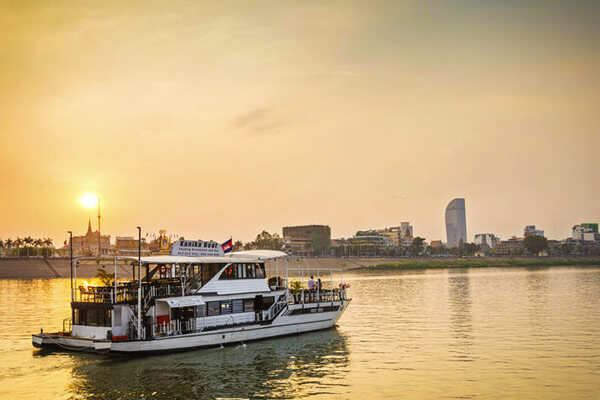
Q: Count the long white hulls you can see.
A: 1